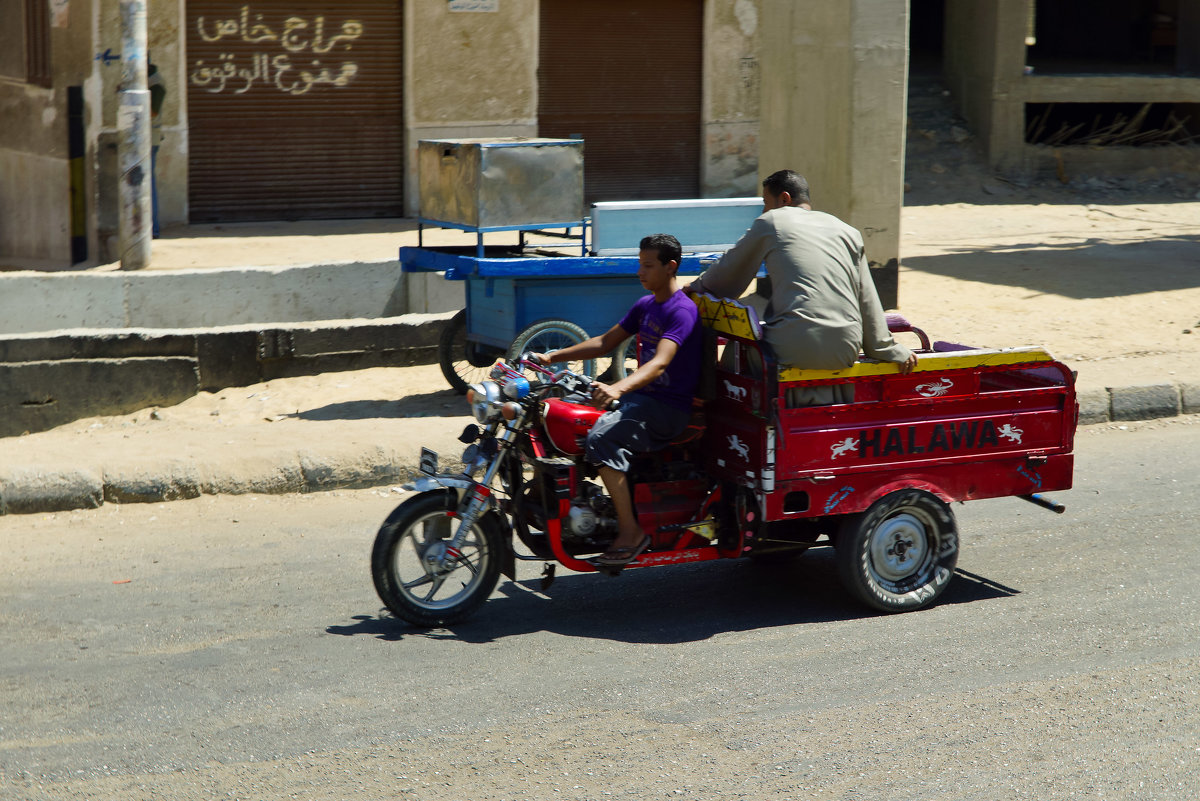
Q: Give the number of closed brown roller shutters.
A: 2